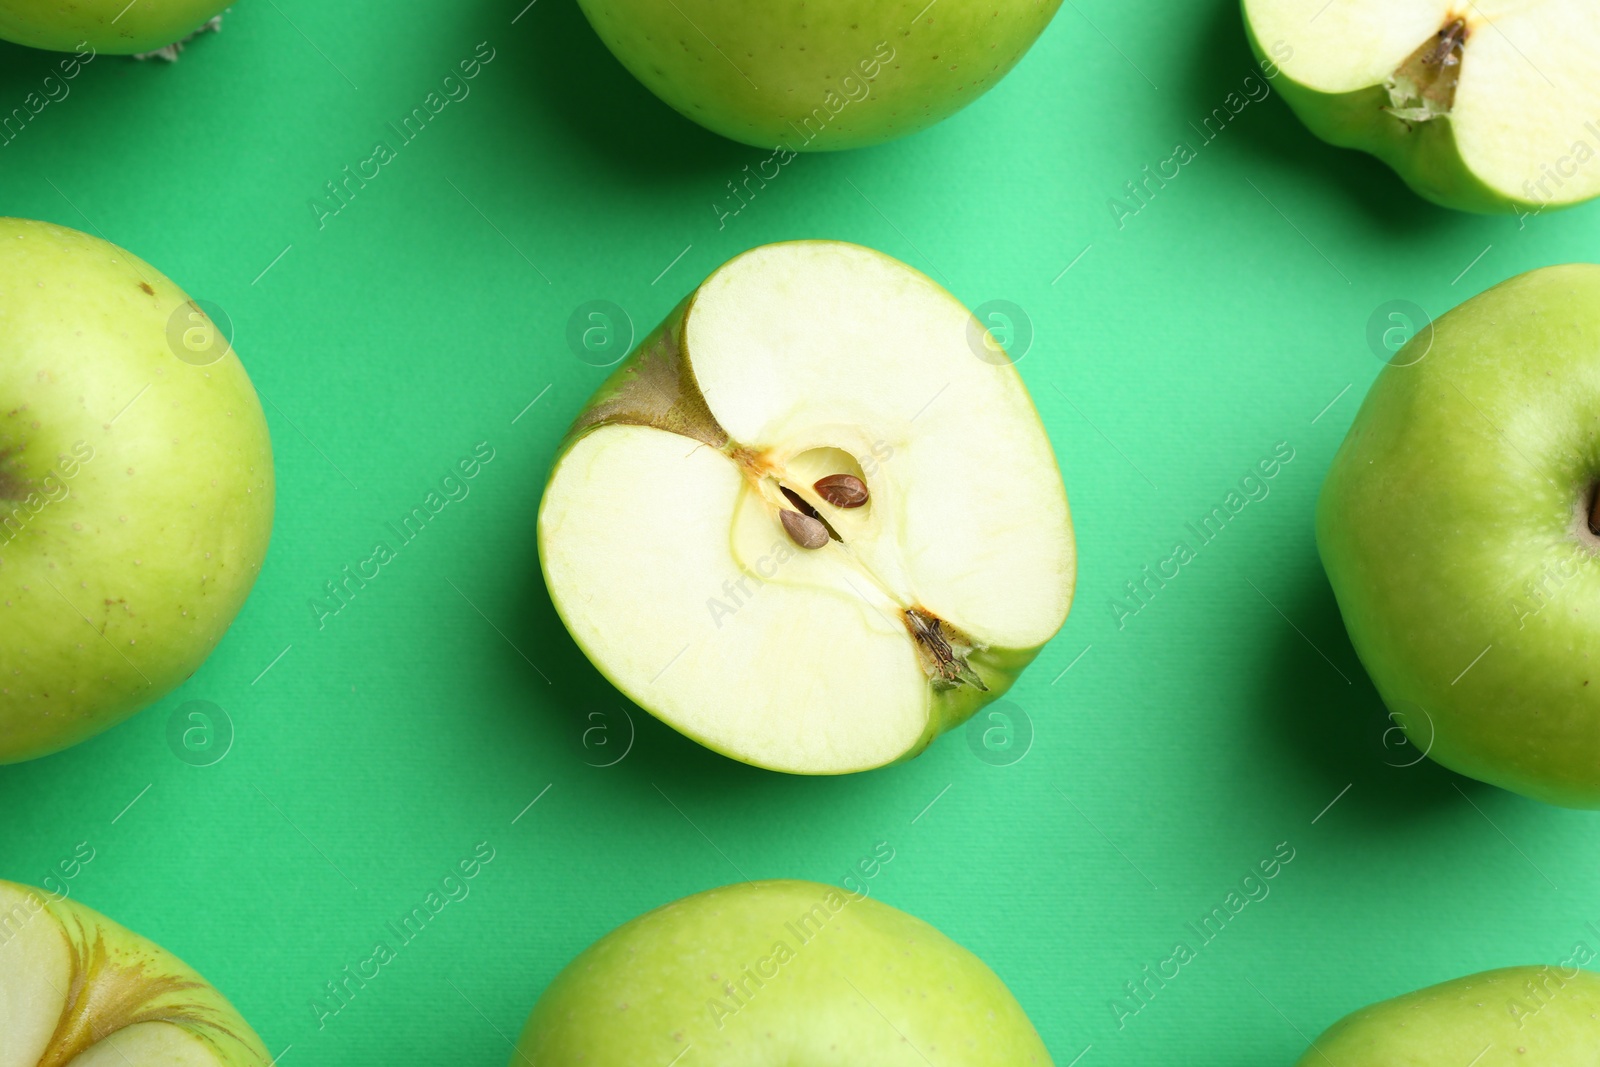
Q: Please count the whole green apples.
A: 6